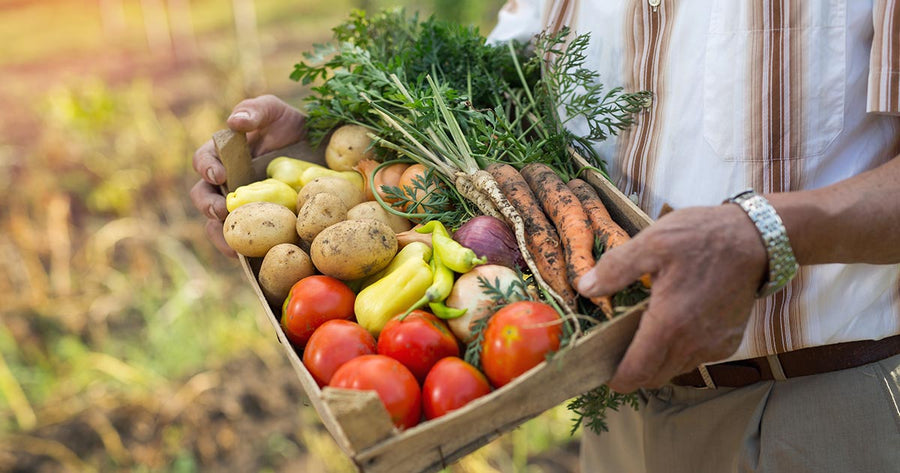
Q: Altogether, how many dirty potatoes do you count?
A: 7